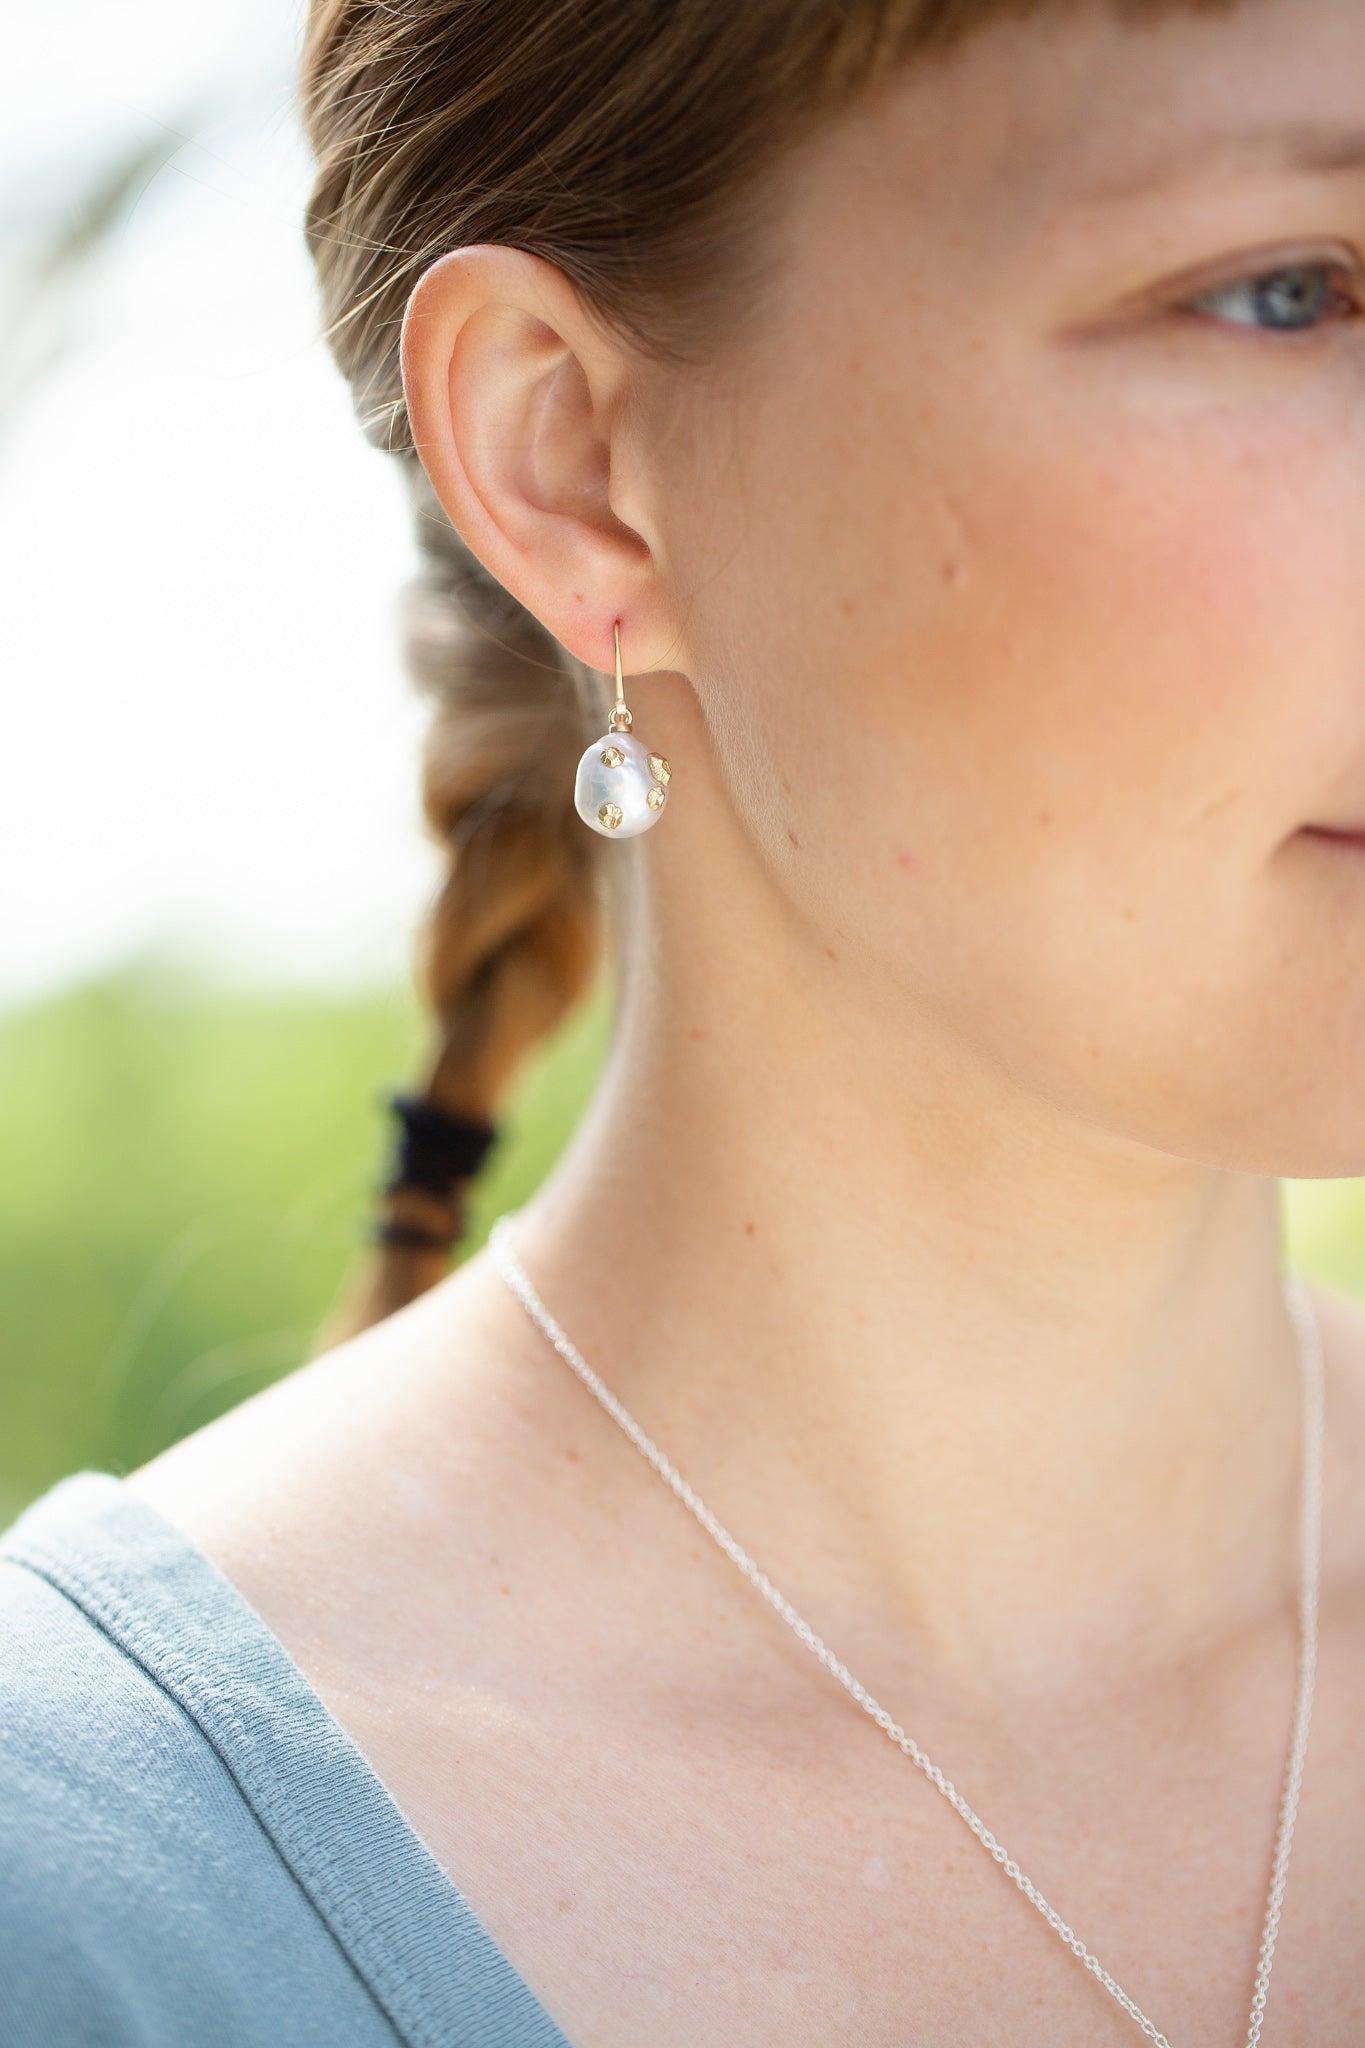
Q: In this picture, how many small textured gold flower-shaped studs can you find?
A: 4